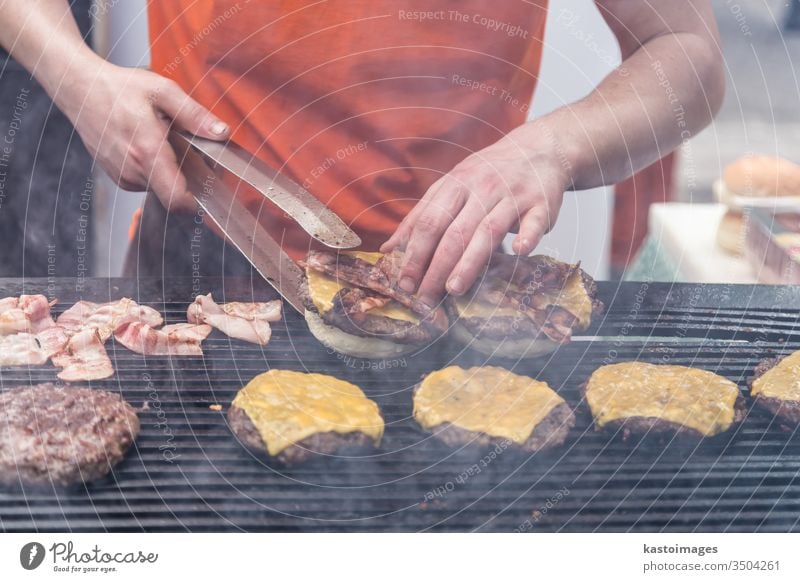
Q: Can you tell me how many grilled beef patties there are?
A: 7